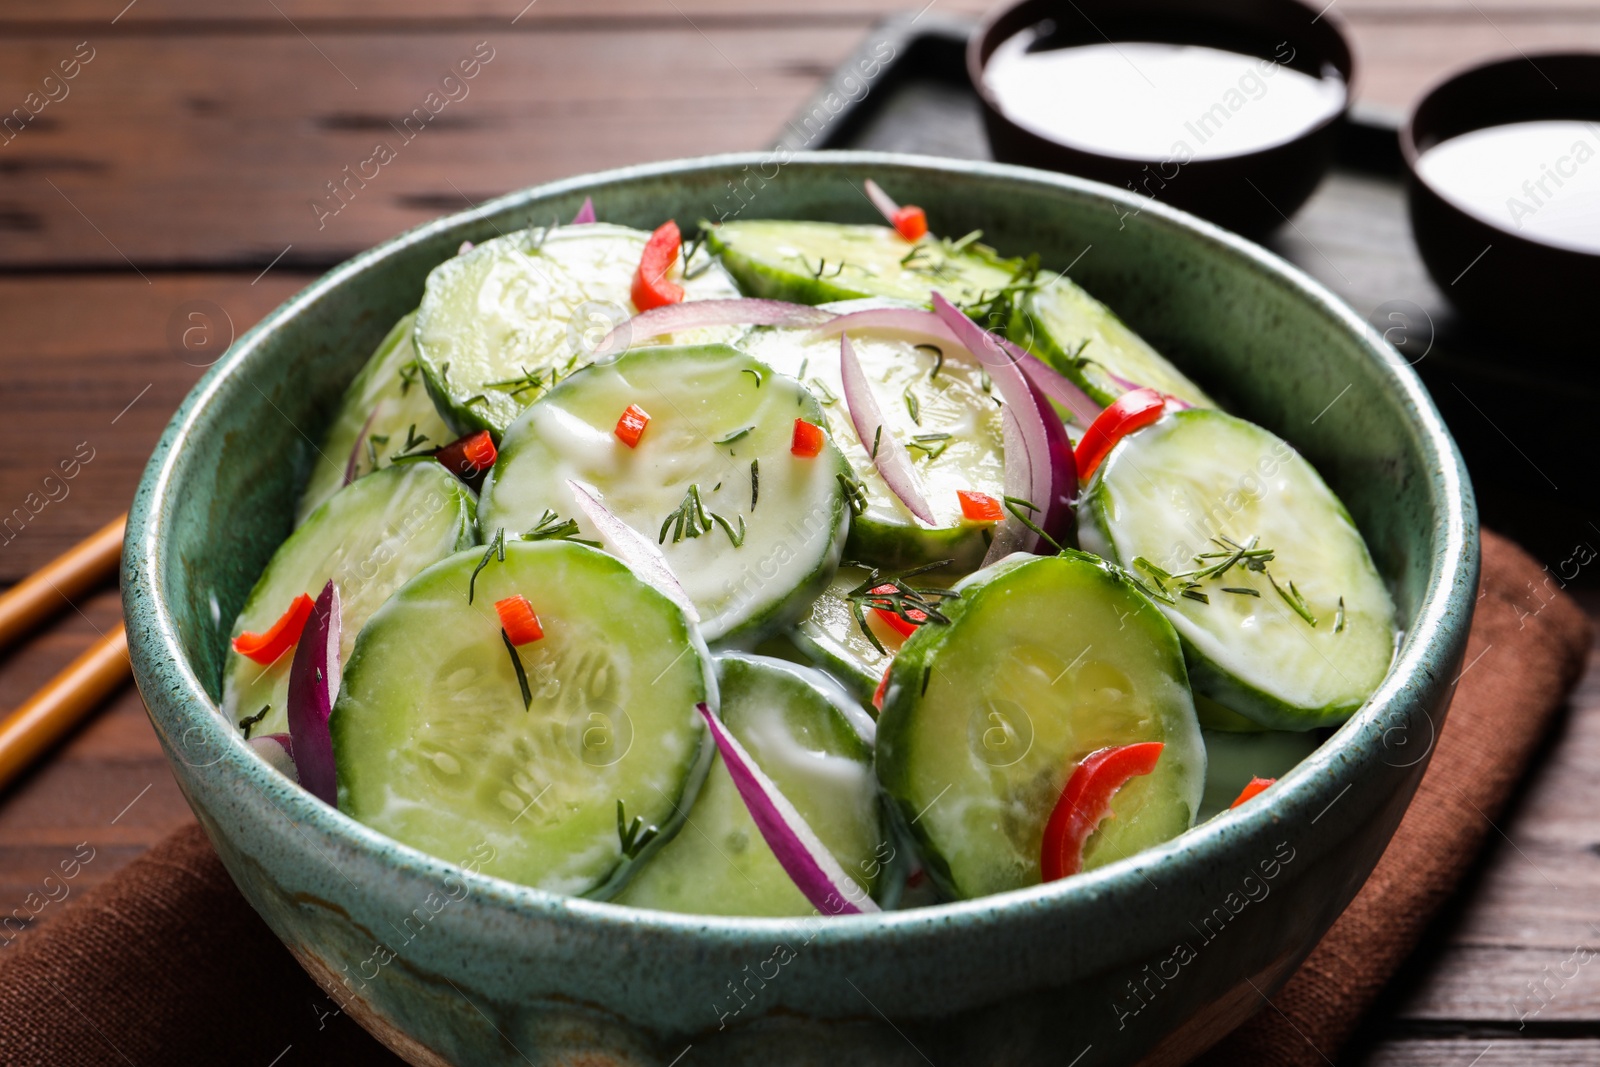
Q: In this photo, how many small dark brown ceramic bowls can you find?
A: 2